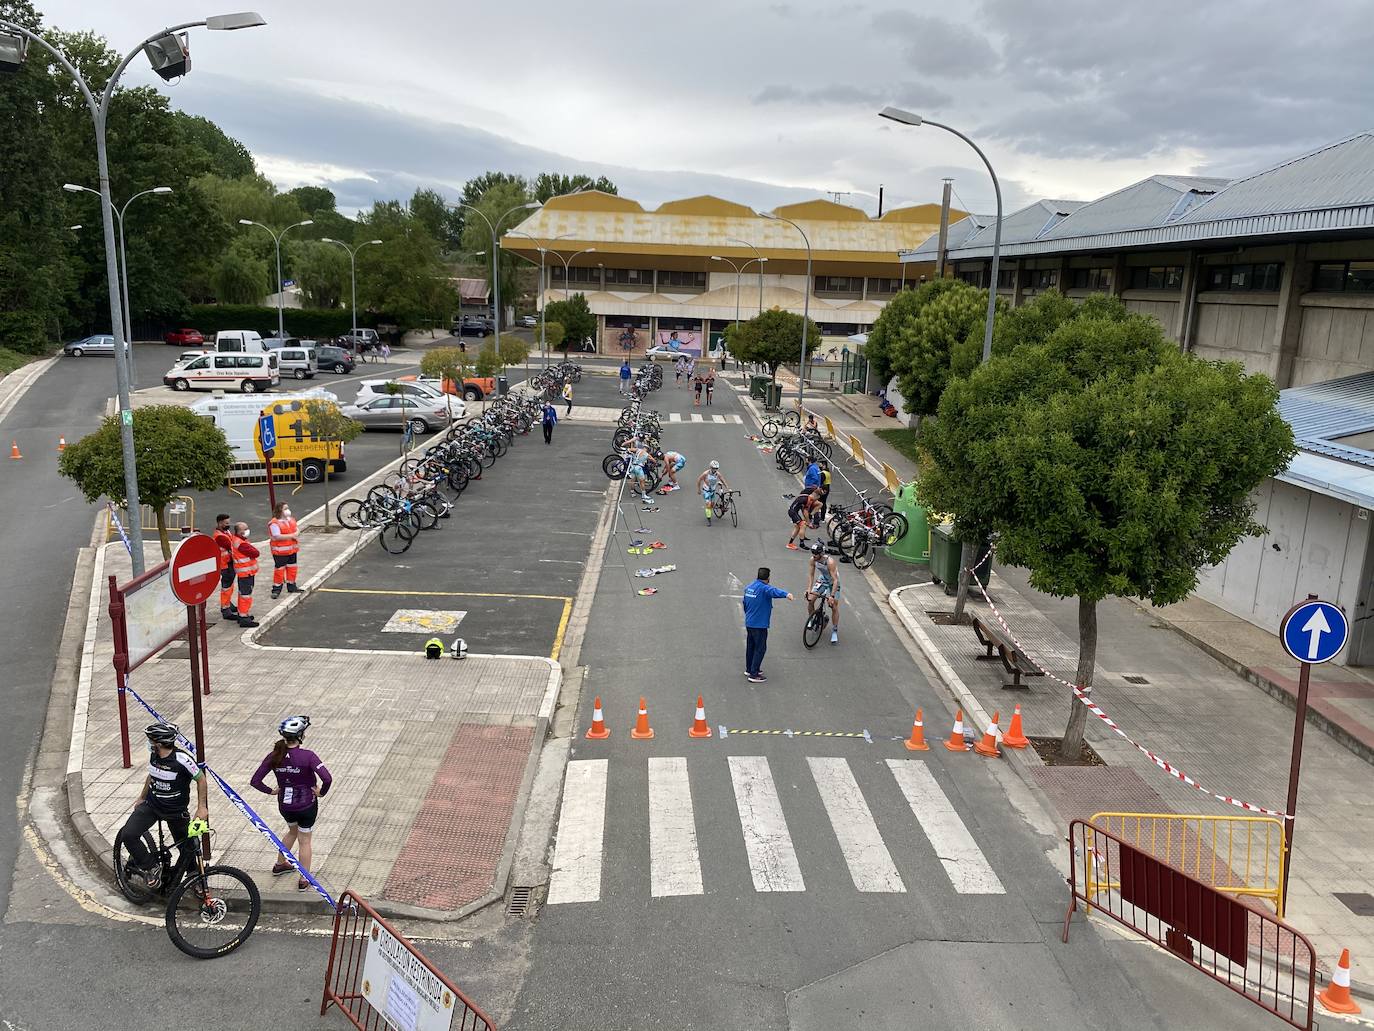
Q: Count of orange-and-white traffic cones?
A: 10